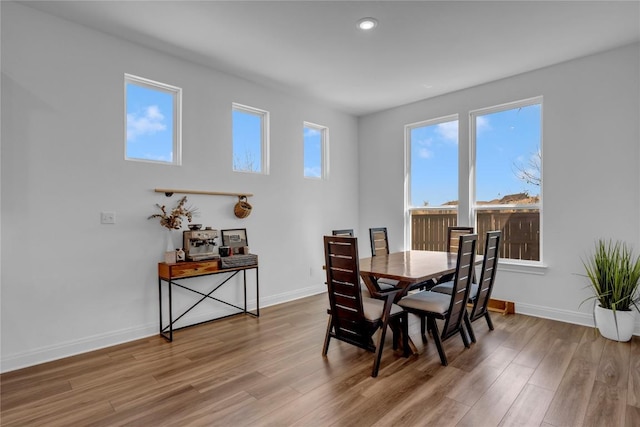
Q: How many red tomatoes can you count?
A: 0